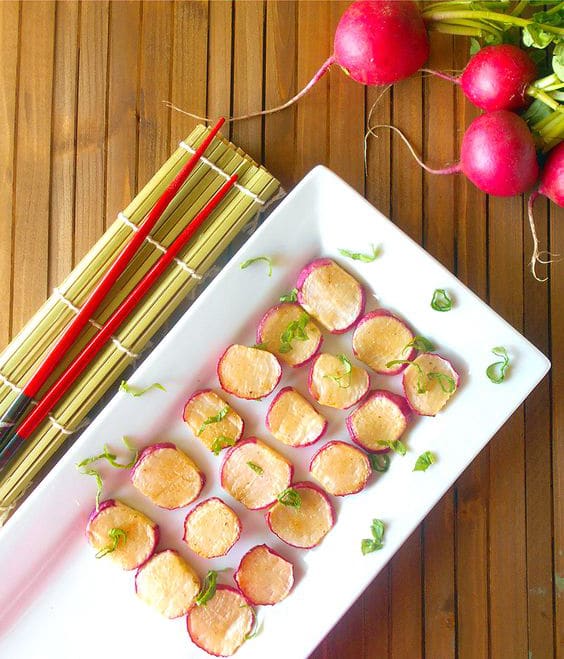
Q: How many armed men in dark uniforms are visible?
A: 0